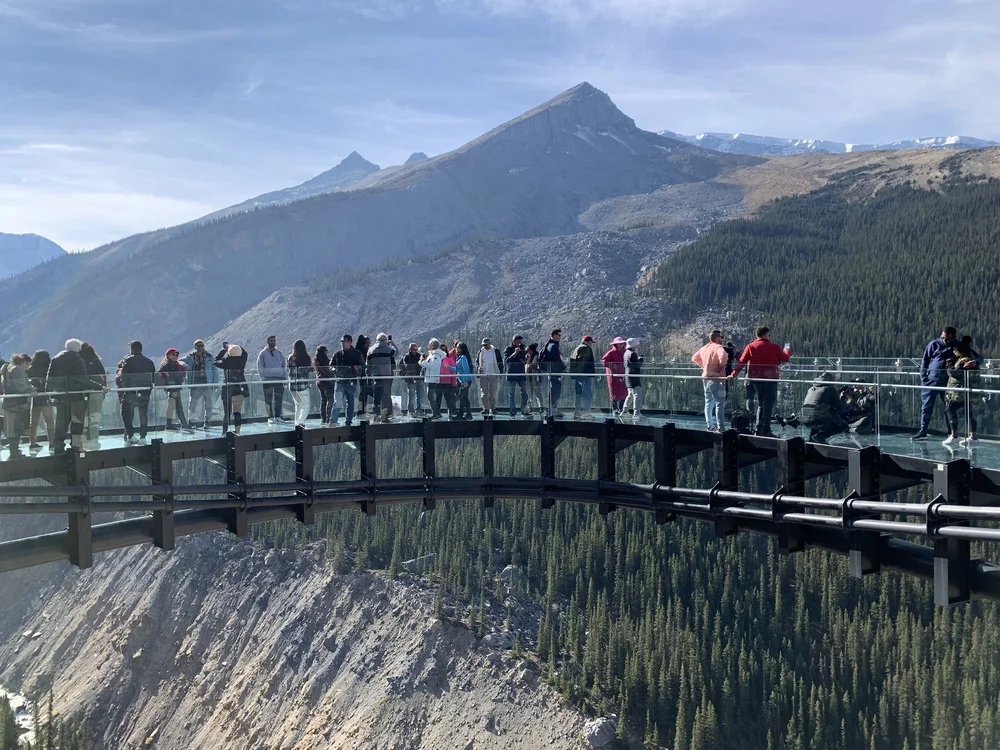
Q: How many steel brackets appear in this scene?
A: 14